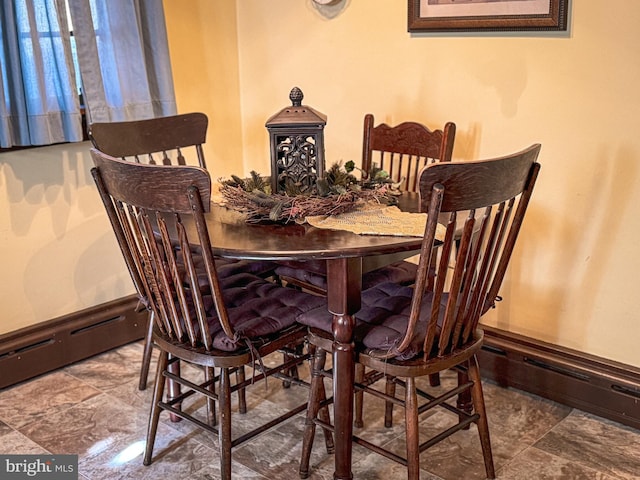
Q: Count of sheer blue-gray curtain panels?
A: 2